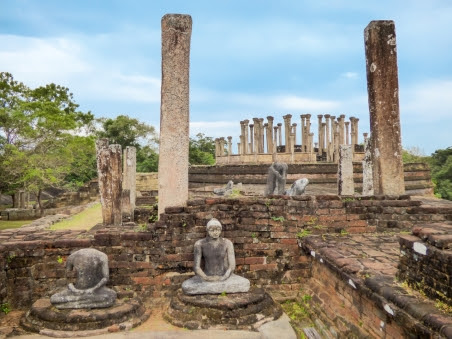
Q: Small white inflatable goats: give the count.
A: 0